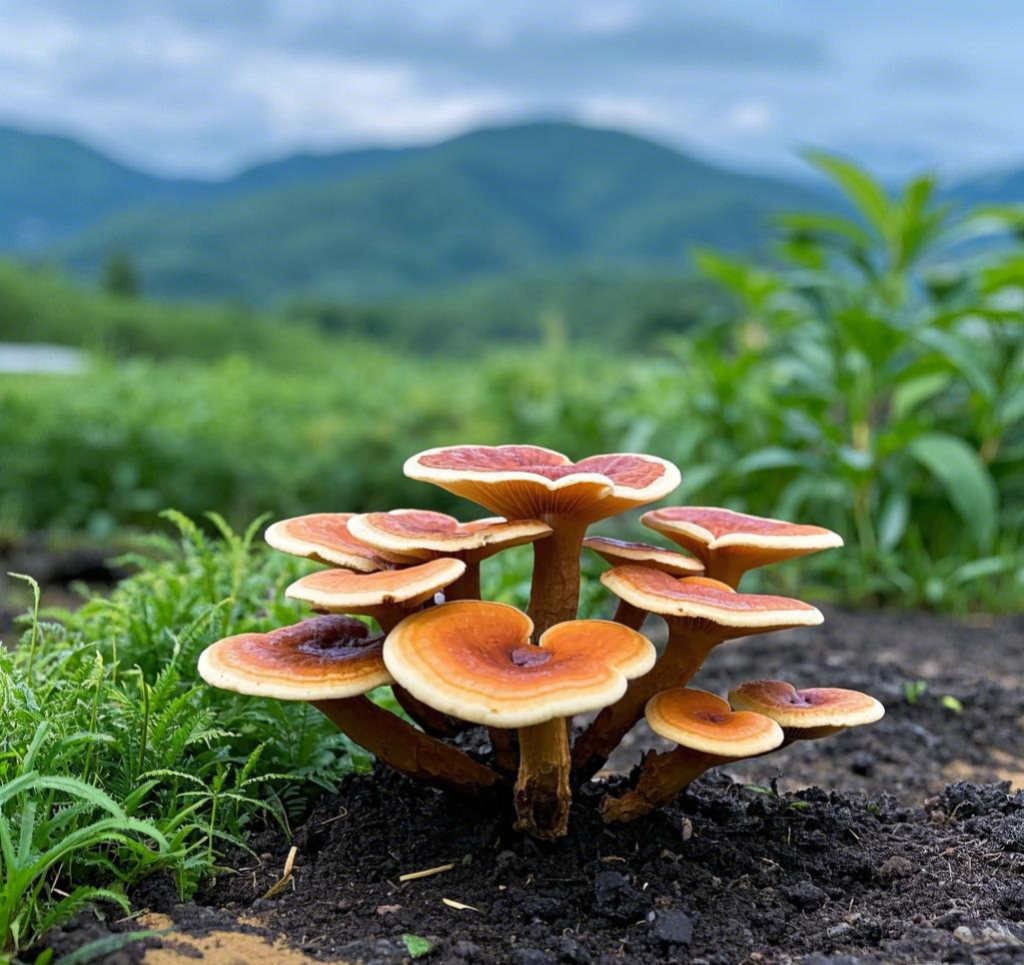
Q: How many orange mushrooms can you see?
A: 11